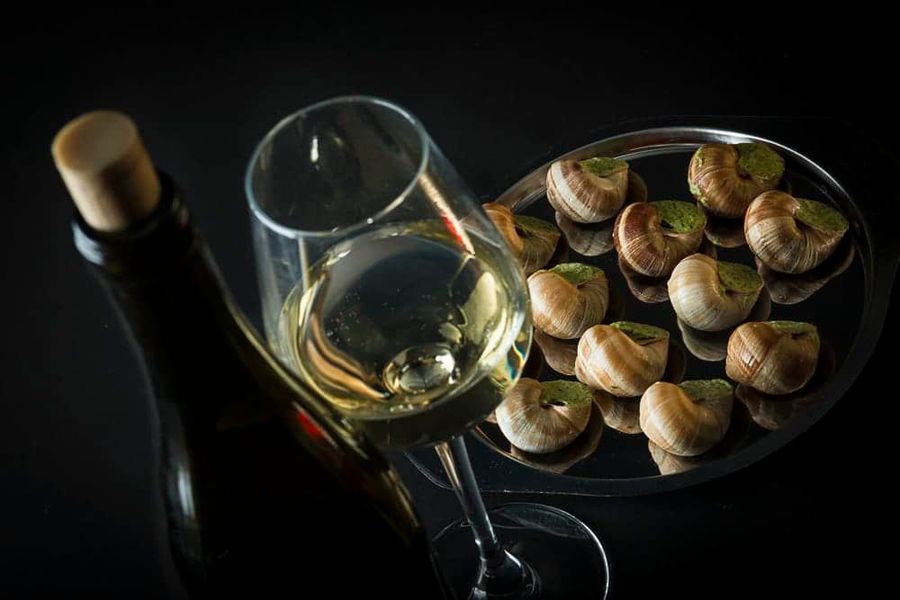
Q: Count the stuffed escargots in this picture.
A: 11